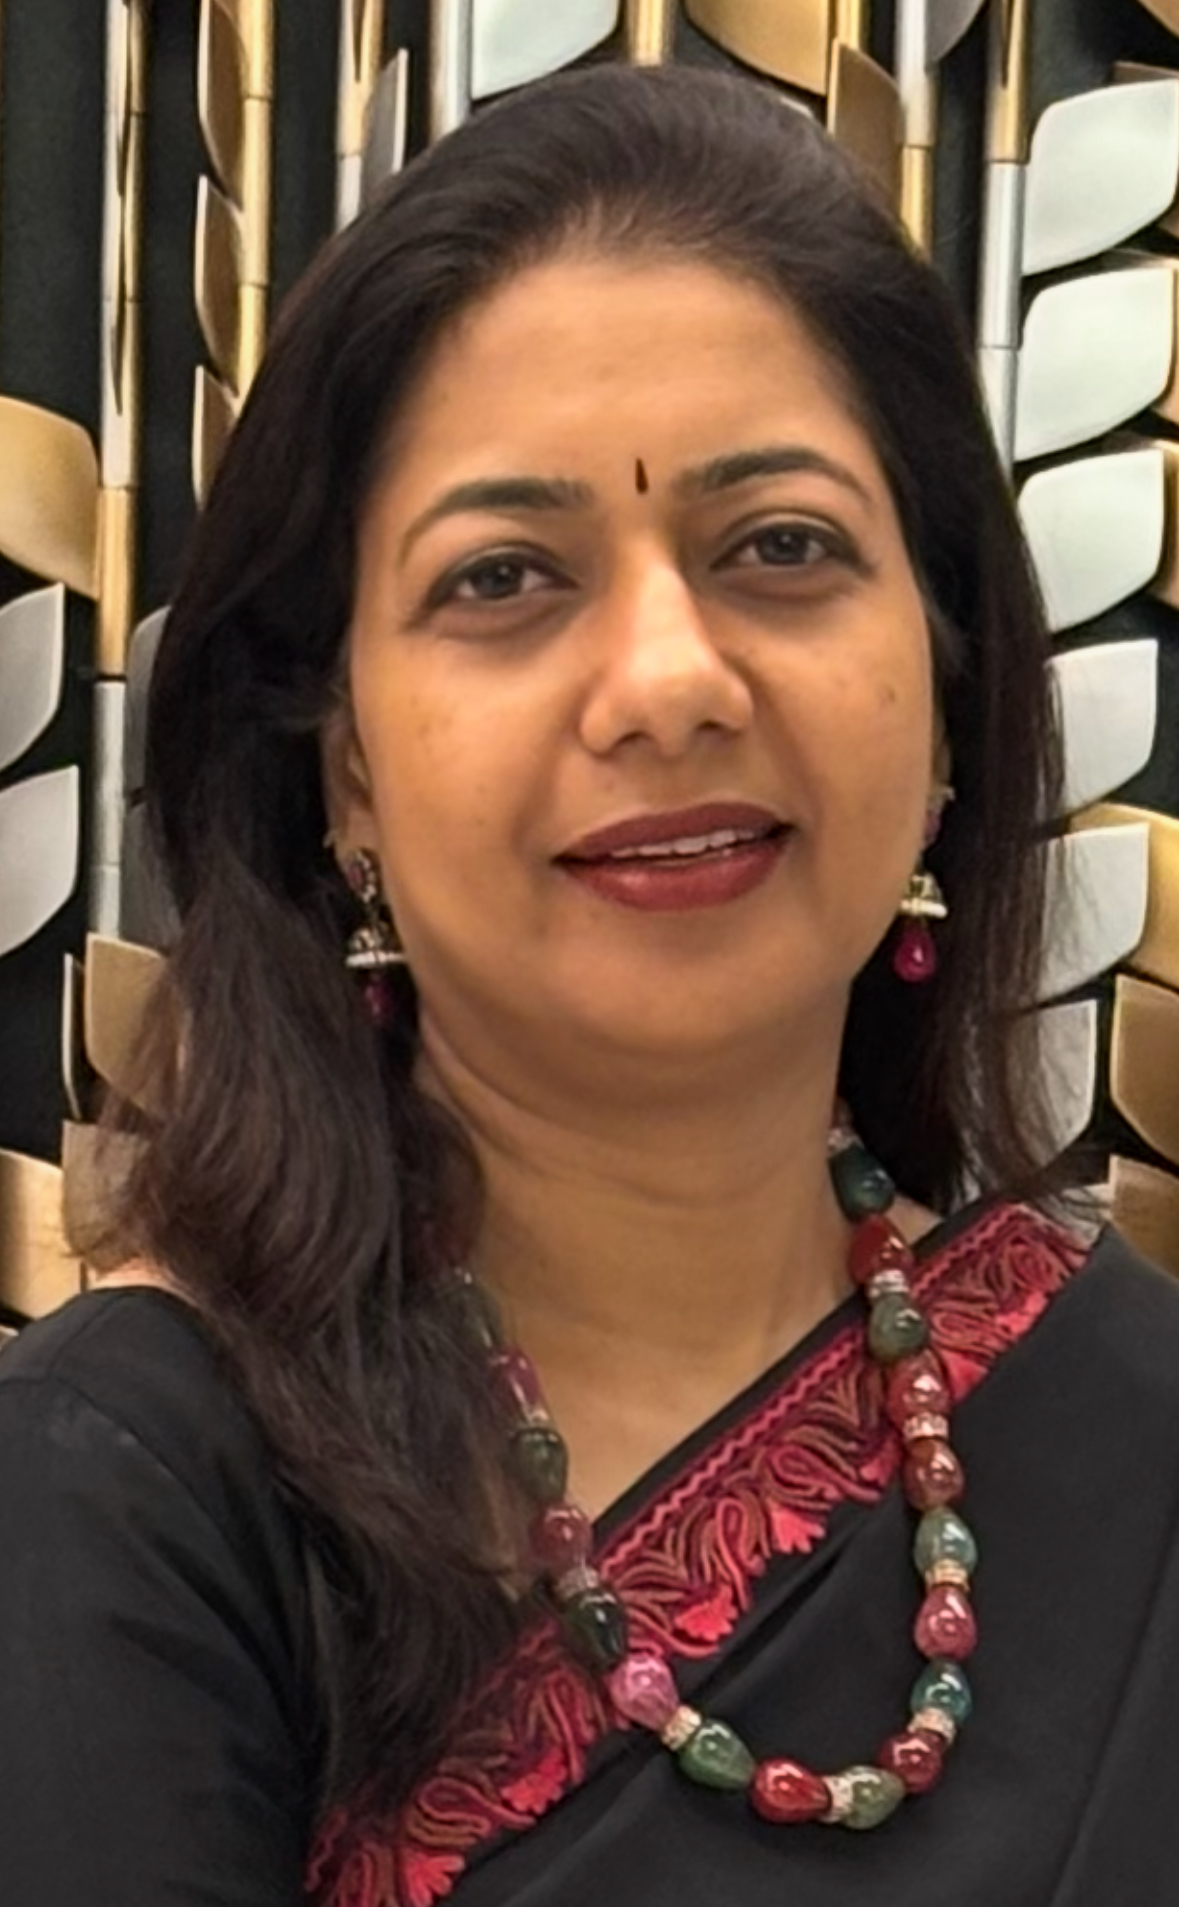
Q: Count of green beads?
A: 9